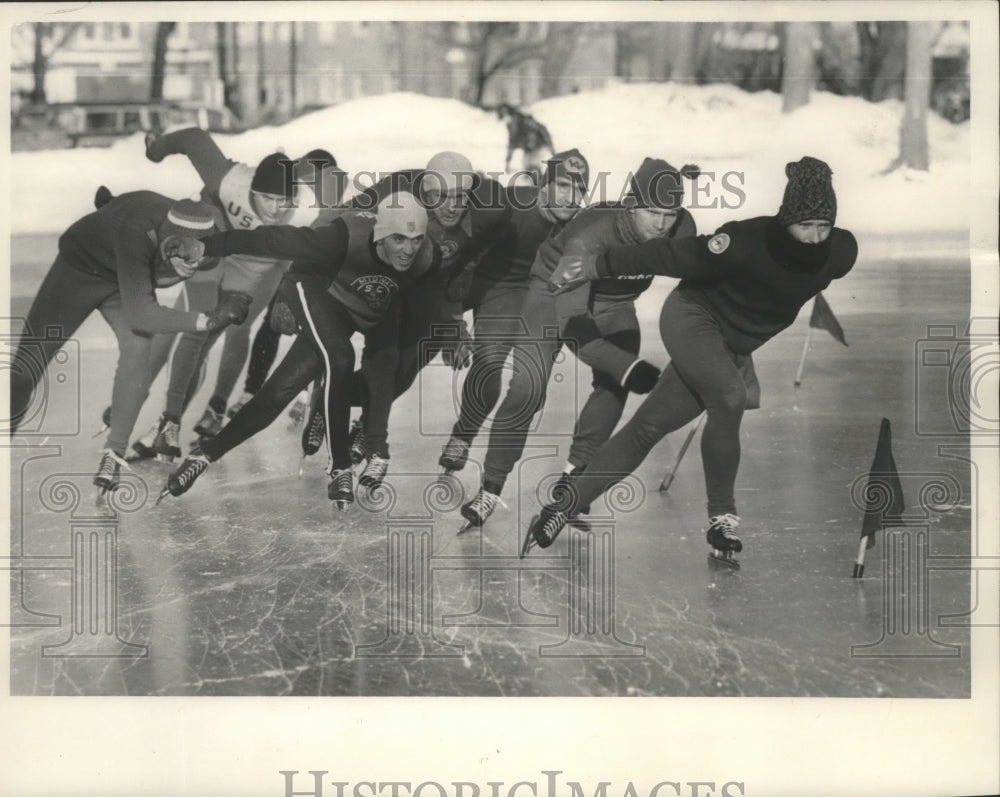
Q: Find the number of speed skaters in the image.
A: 8